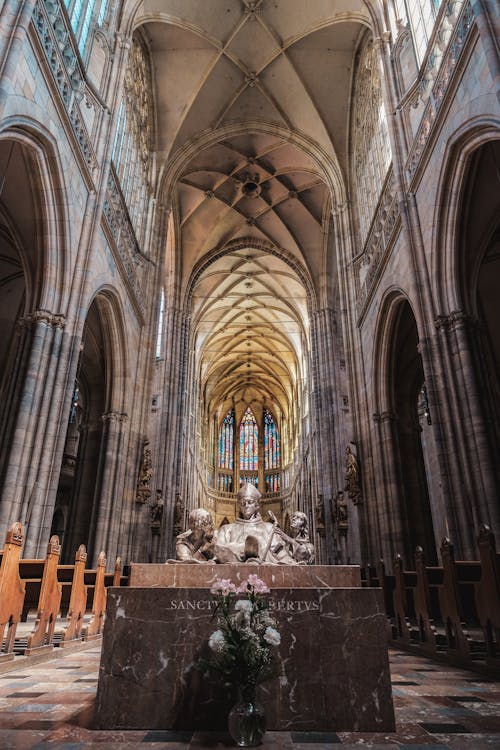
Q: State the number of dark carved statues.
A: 6